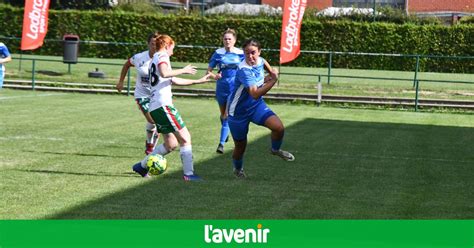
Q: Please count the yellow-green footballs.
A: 1